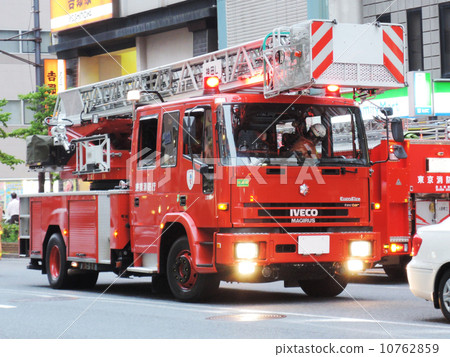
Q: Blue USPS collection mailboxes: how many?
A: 0